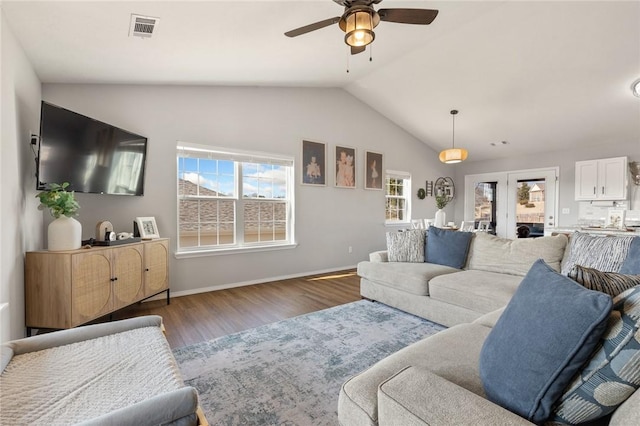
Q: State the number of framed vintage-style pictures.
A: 3